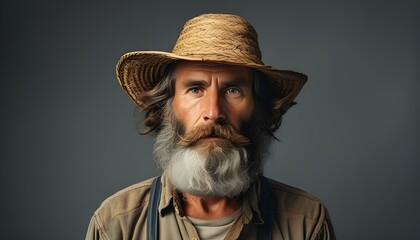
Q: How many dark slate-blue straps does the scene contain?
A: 2